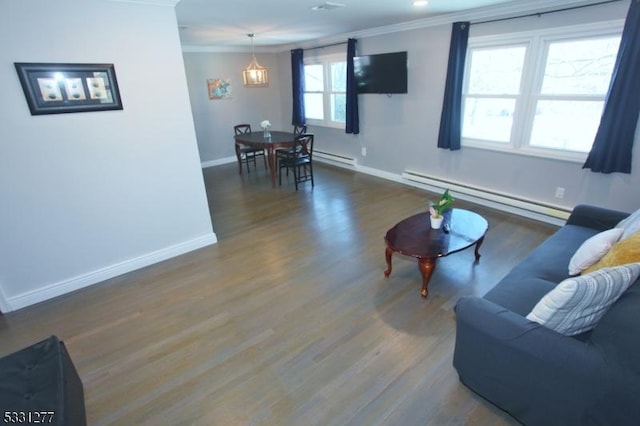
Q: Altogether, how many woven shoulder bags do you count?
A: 0